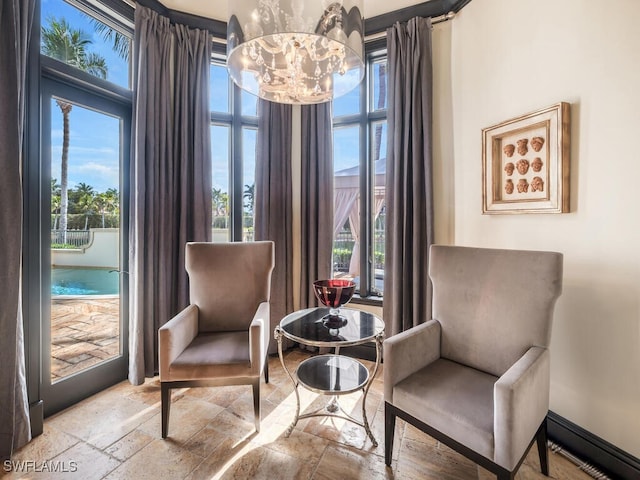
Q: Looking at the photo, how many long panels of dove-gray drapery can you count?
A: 6